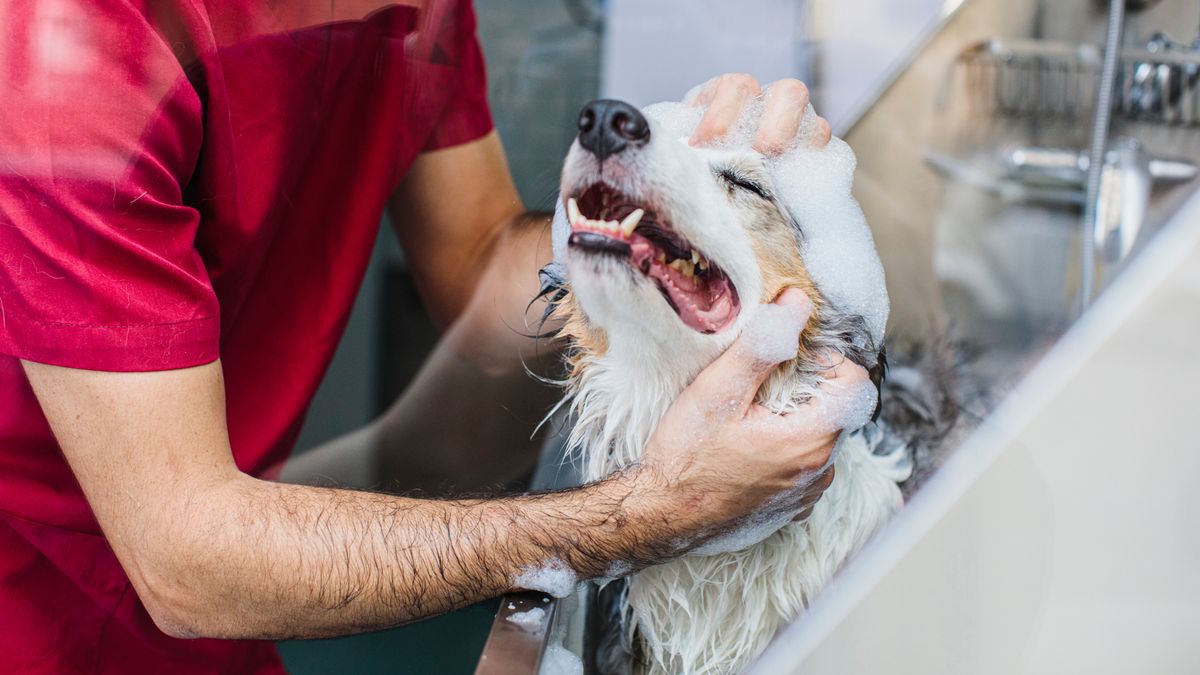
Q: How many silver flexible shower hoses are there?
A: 1